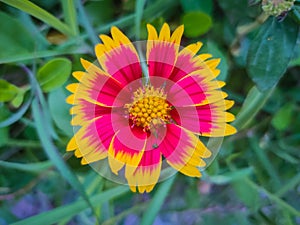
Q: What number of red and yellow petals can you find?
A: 11